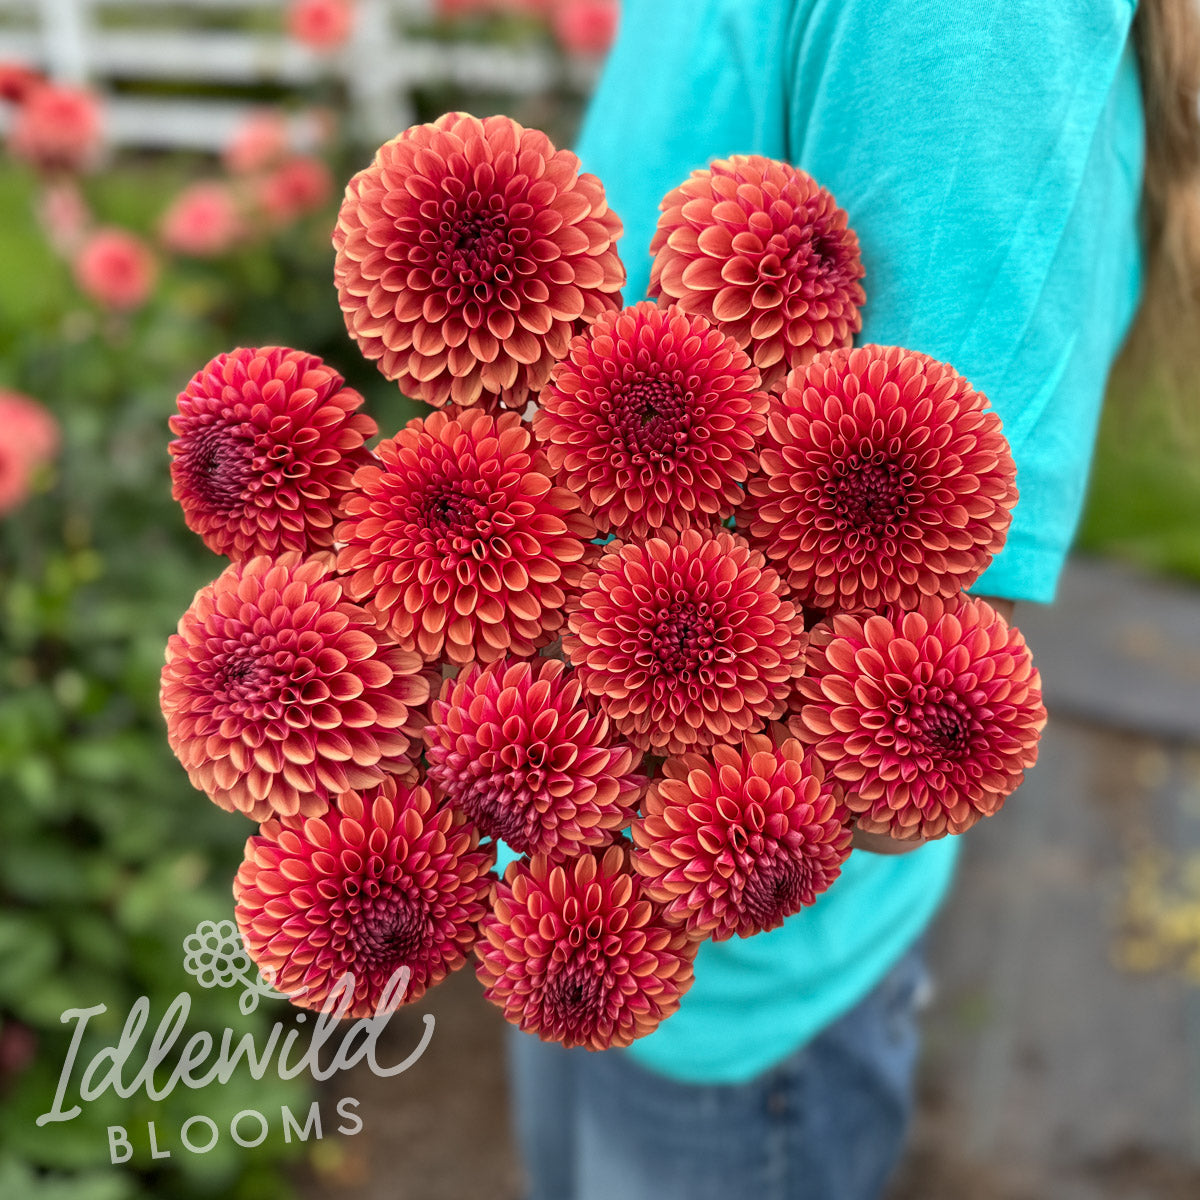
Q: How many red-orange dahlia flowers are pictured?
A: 13